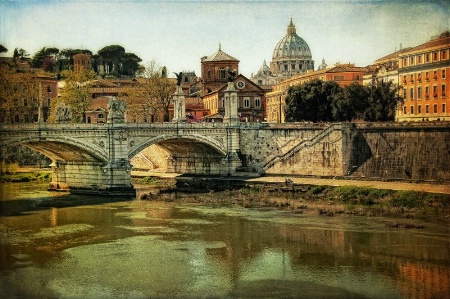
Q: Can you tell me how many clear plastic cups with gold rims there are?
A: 0